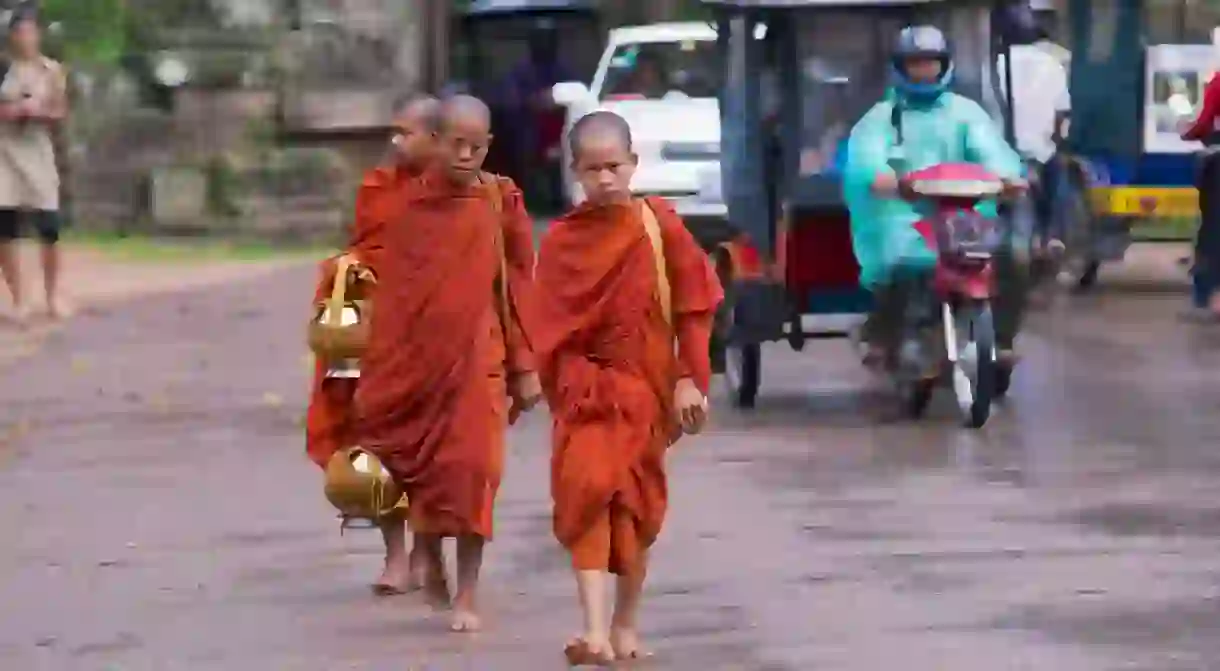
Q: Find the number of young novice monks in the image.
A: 3